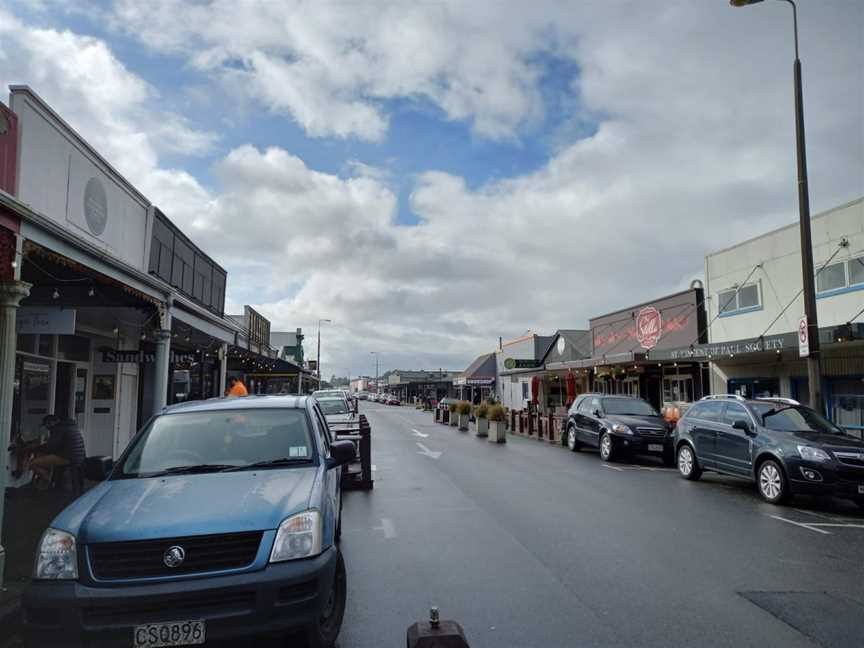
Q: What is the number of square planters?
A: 4